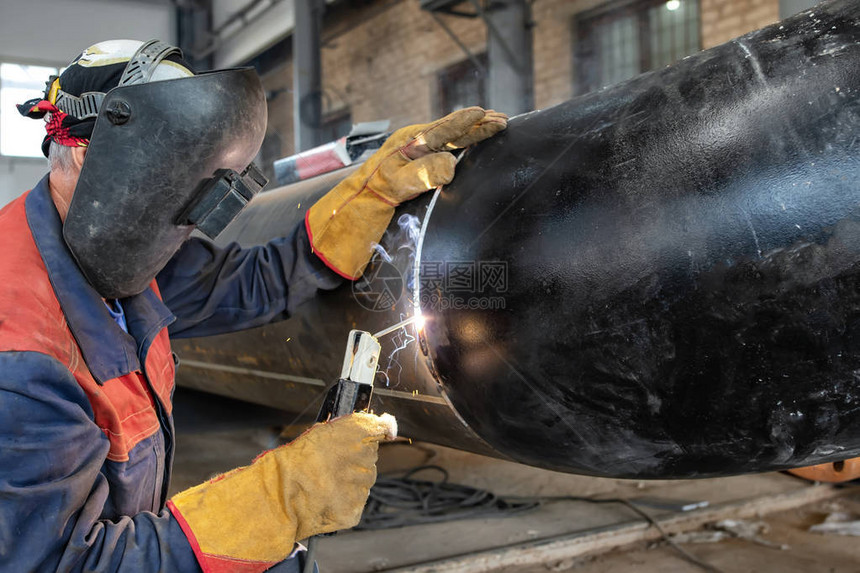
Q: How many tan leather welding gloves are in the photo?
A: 2